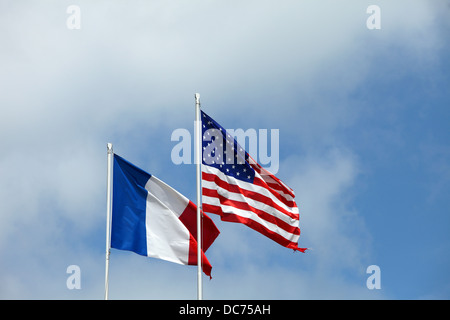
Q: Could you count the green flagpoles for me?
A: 0